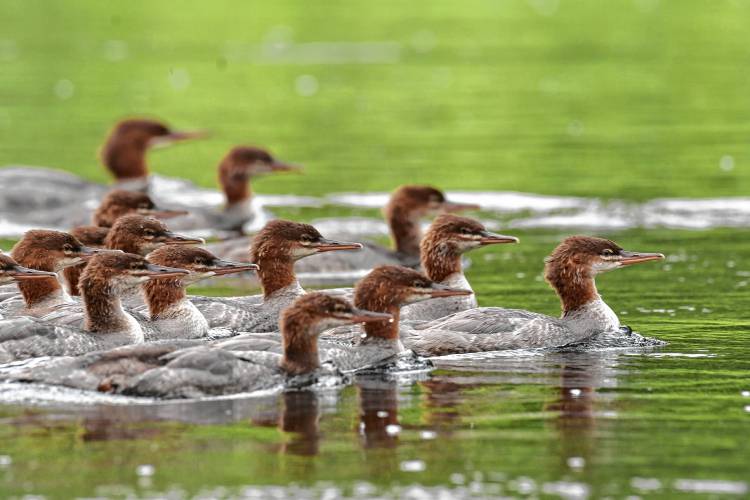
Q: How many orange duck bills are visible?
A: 14